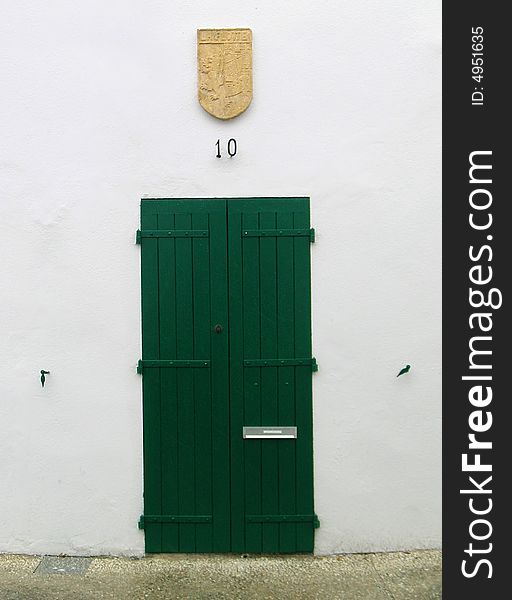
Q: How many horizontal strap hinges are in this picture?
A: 6